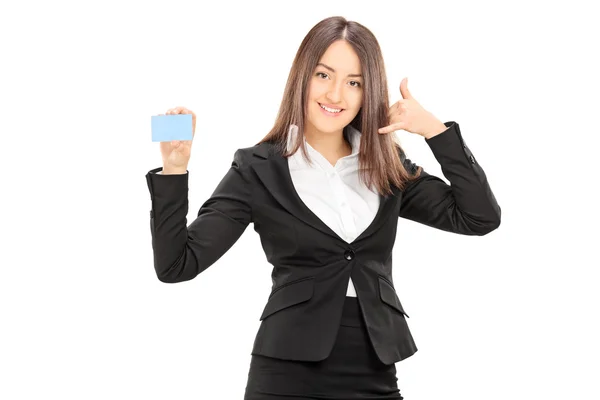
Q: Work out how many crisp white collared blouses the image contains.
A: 1